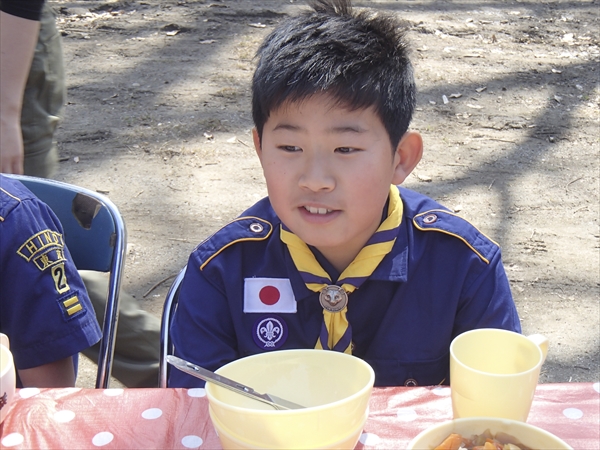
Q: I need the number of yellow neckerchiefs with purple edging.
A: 1